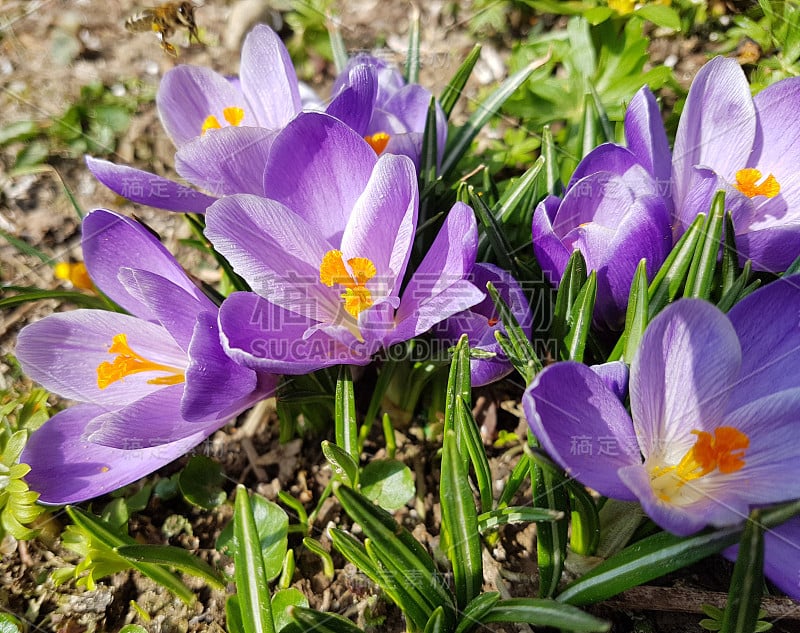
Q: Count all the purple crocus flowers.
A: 8